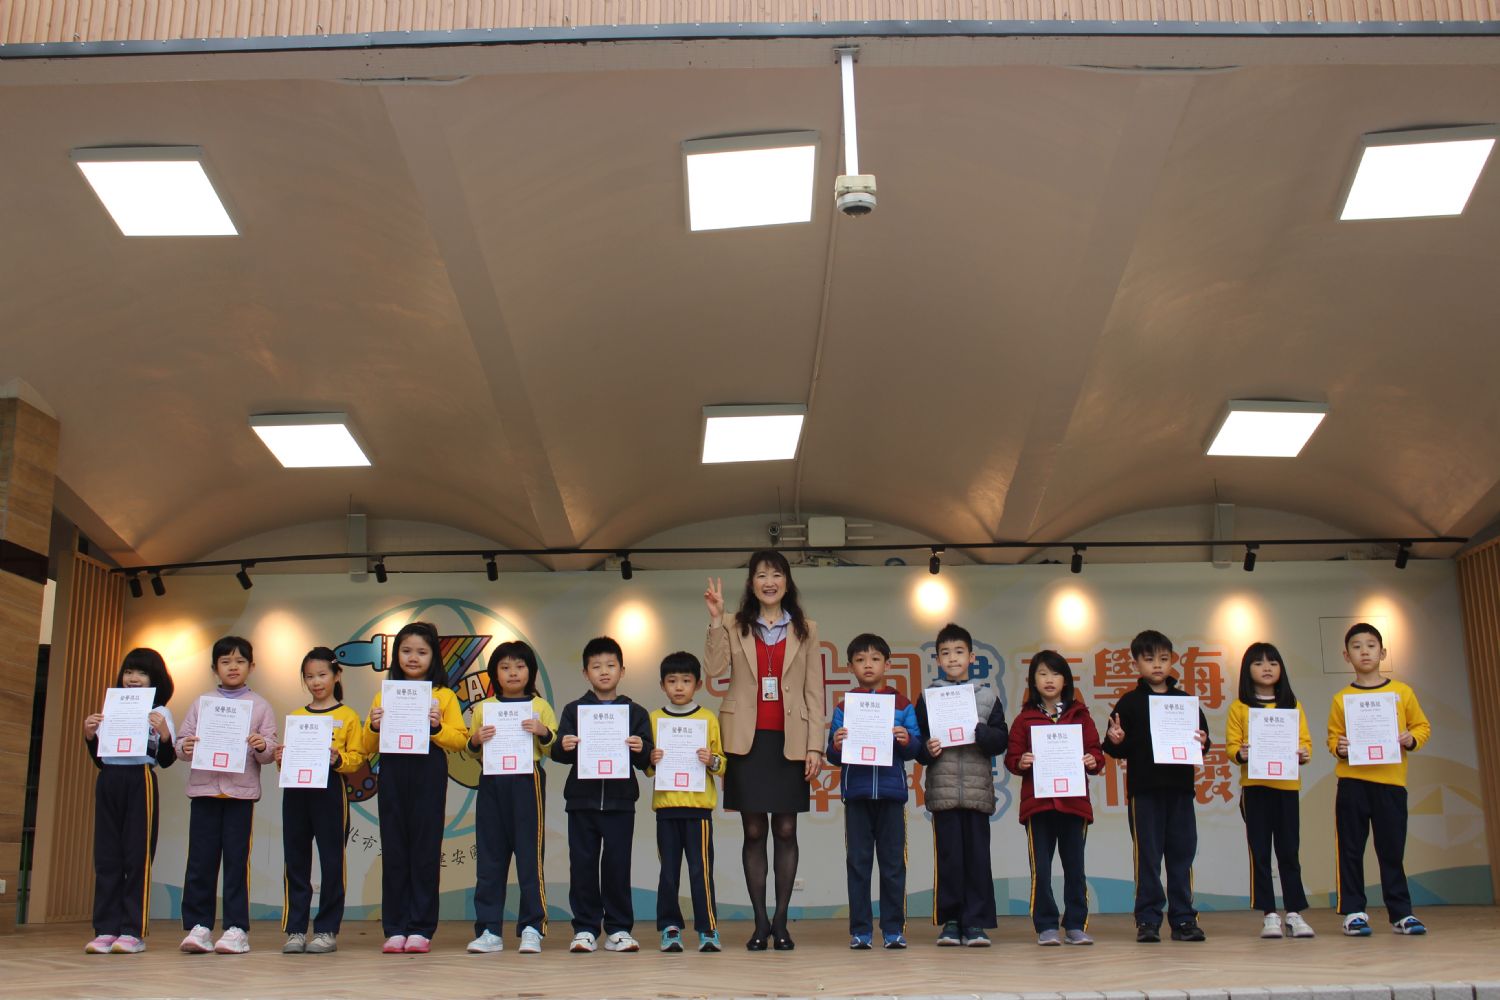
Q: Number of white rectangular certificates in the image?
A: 13